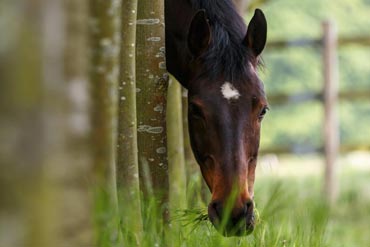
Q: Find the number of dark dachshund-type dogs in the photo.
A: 0